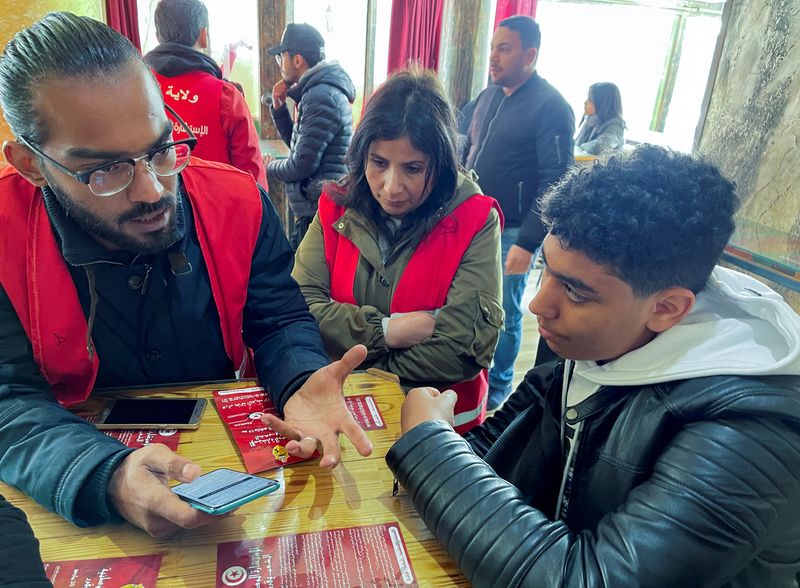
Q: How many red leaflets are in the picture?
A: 5